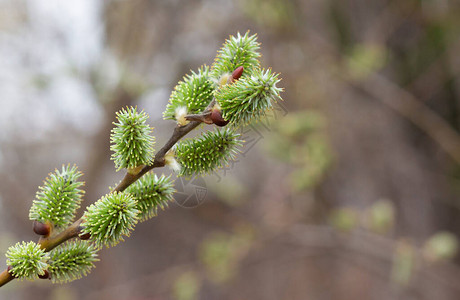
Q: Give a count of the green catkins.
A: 10